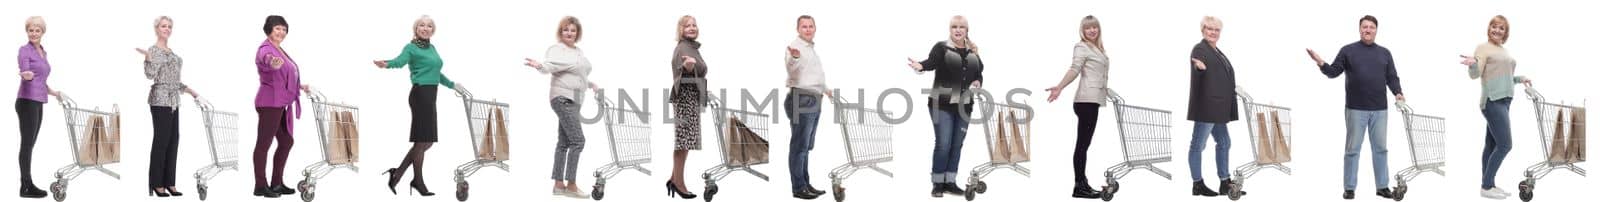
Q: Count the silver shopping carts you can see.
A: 12